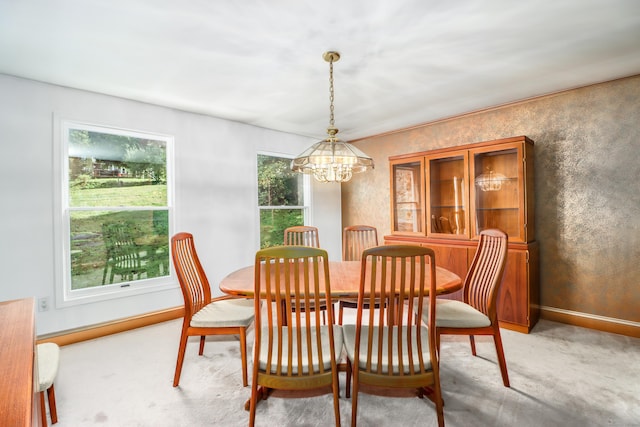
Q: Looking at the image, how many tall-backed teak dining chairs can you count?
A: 6